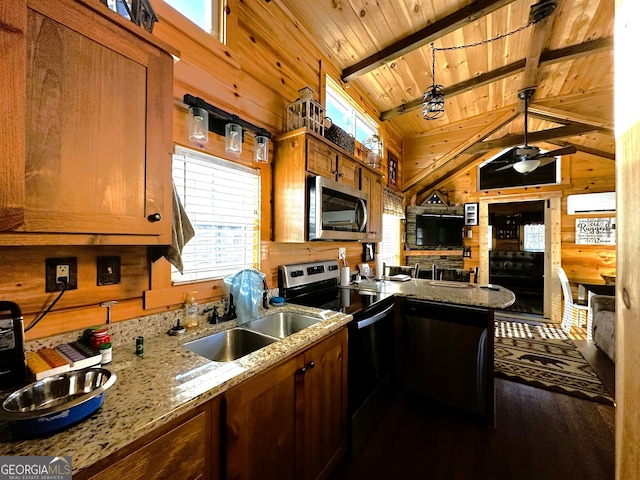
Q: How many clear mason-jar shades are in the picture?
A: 3